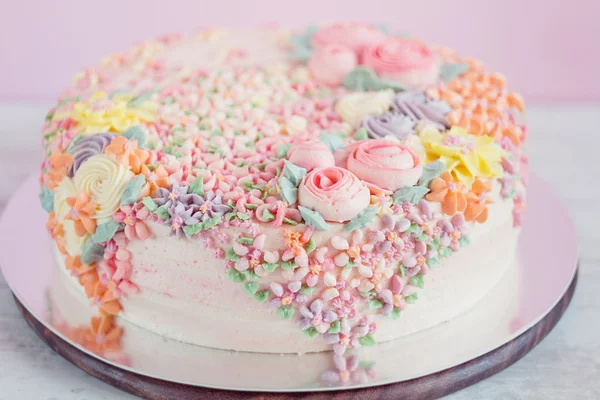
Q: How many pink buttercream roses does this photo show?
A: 6